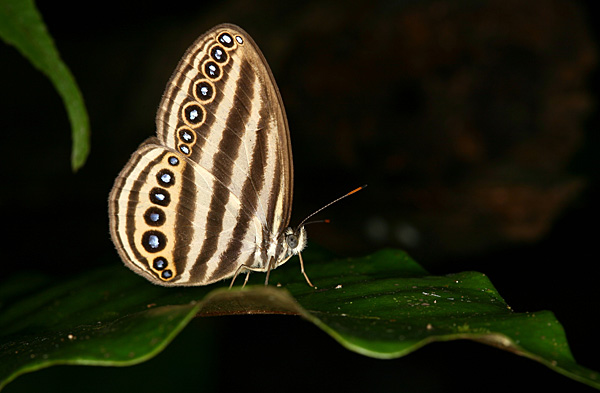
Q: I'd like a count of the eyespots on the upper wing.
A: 8